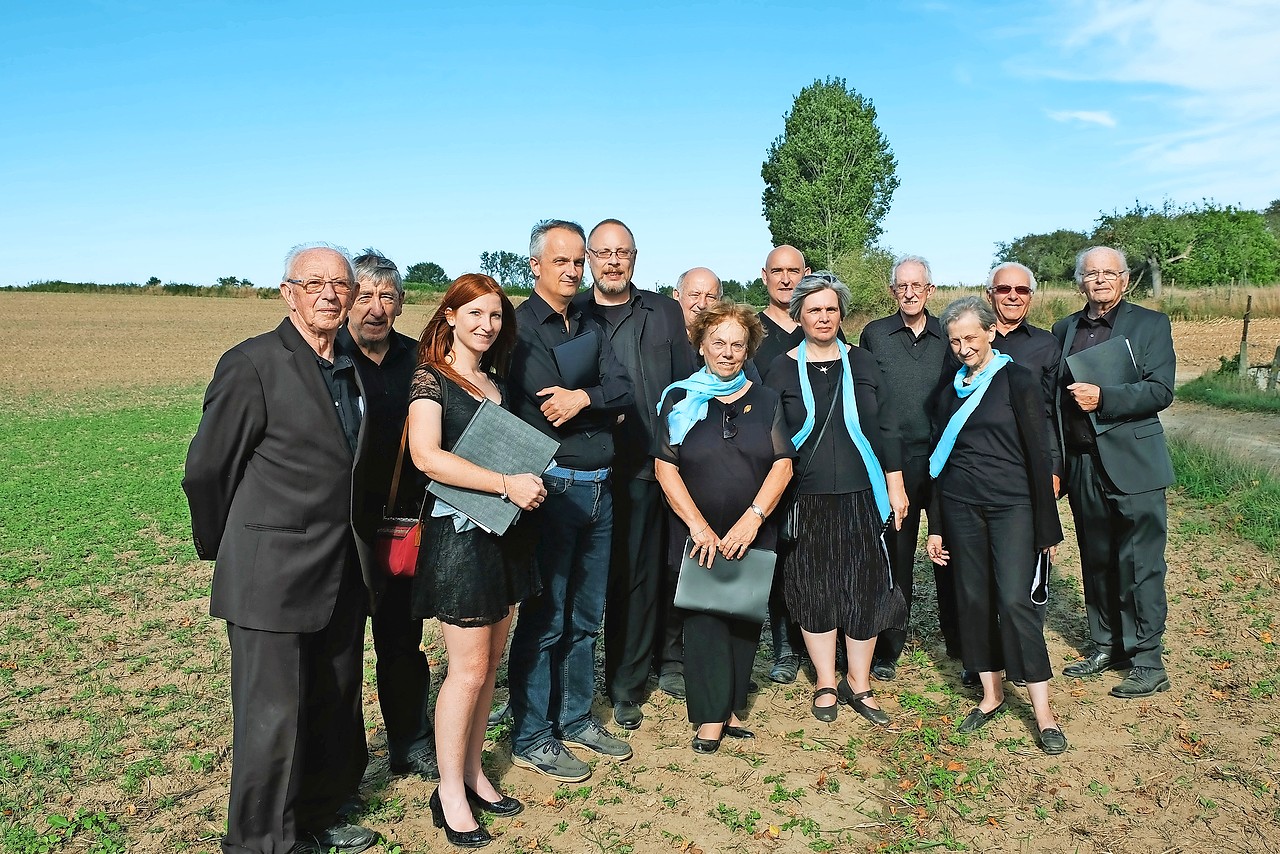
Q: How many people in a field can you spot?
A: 13